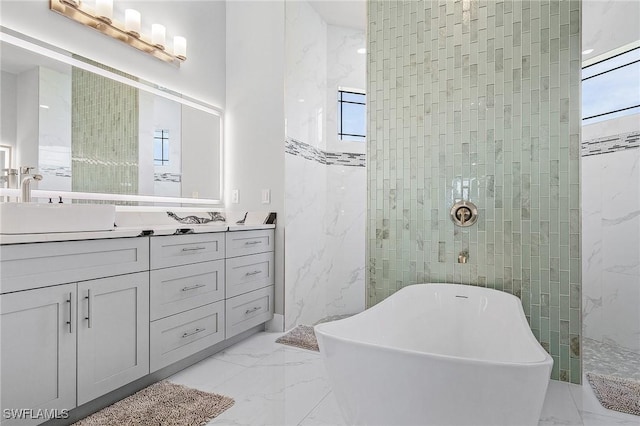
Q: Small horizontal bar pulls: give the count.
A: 6